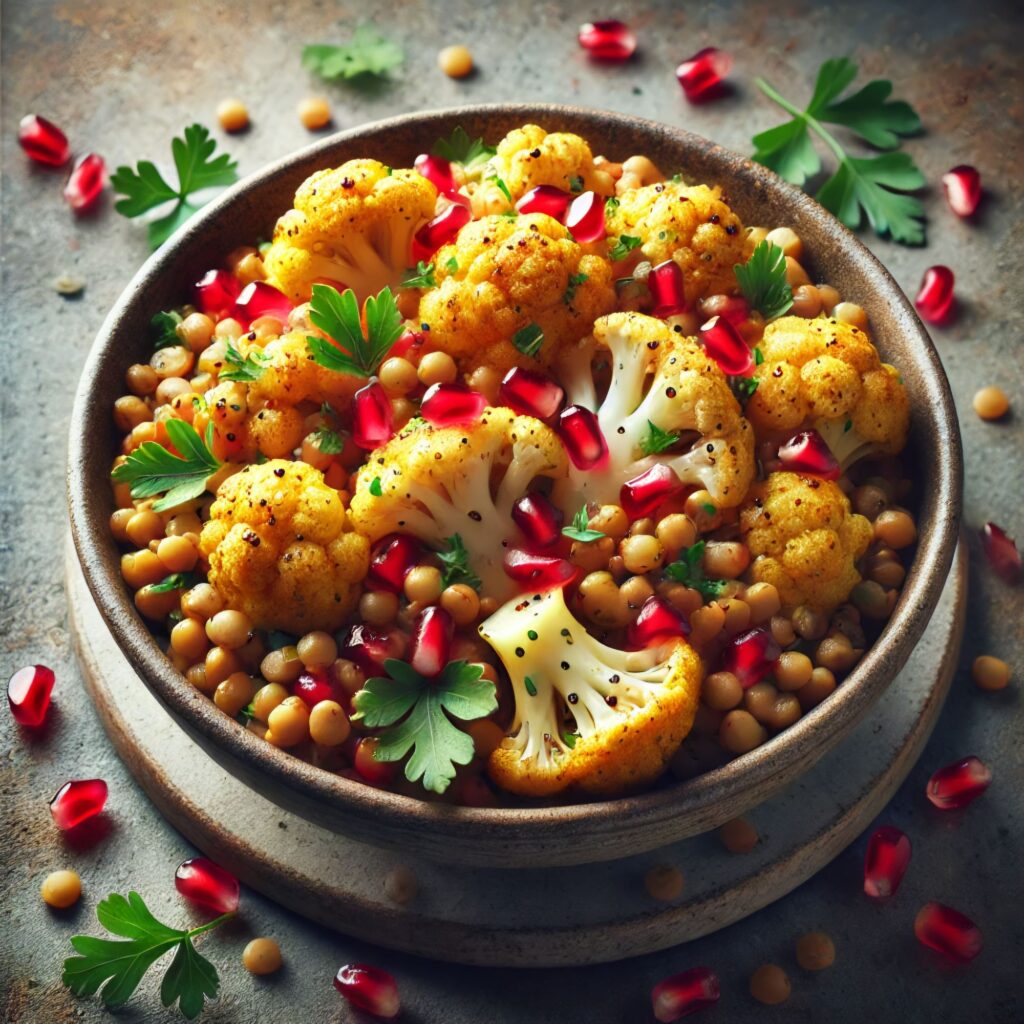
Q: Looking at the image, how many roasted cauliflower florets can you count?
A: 11